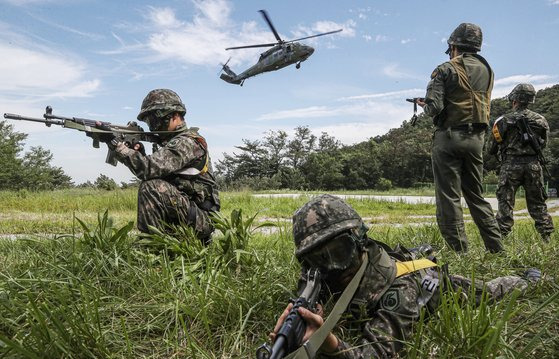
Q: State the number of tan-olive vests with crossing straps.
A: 1